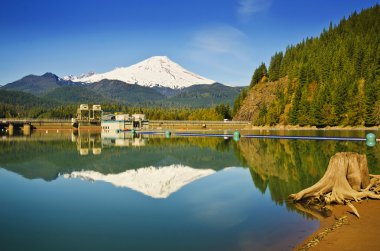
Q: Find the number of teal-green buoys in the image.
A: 5